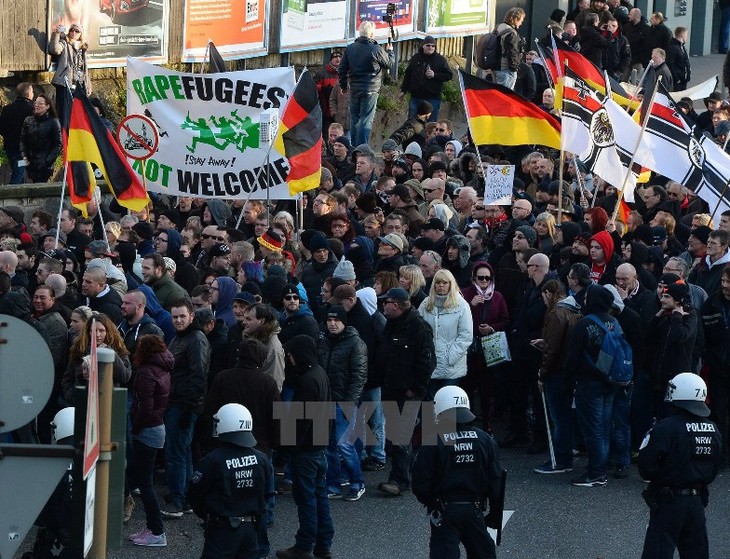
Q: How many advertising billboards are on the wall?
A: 5